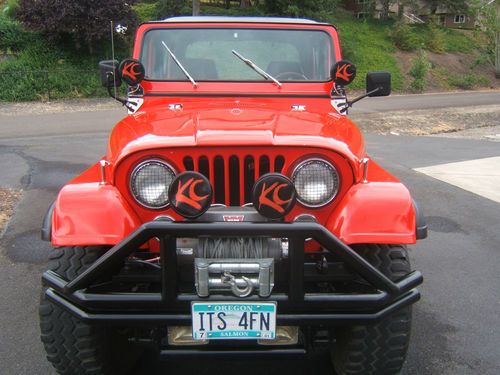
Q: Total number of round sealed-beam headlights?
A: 2